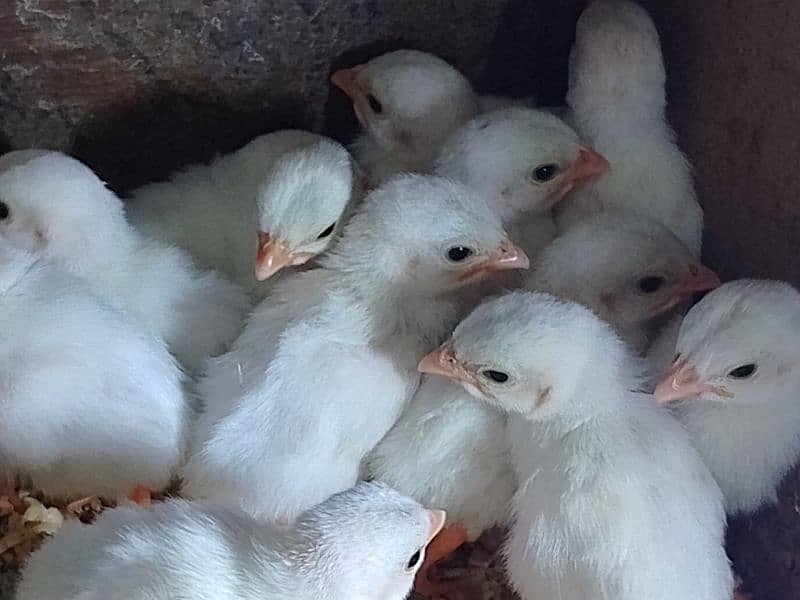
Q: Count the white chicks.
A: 11